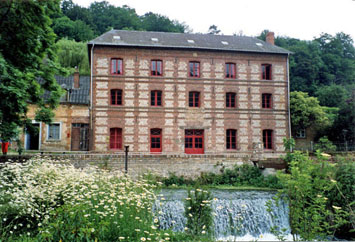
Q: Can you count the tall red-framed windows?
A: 13